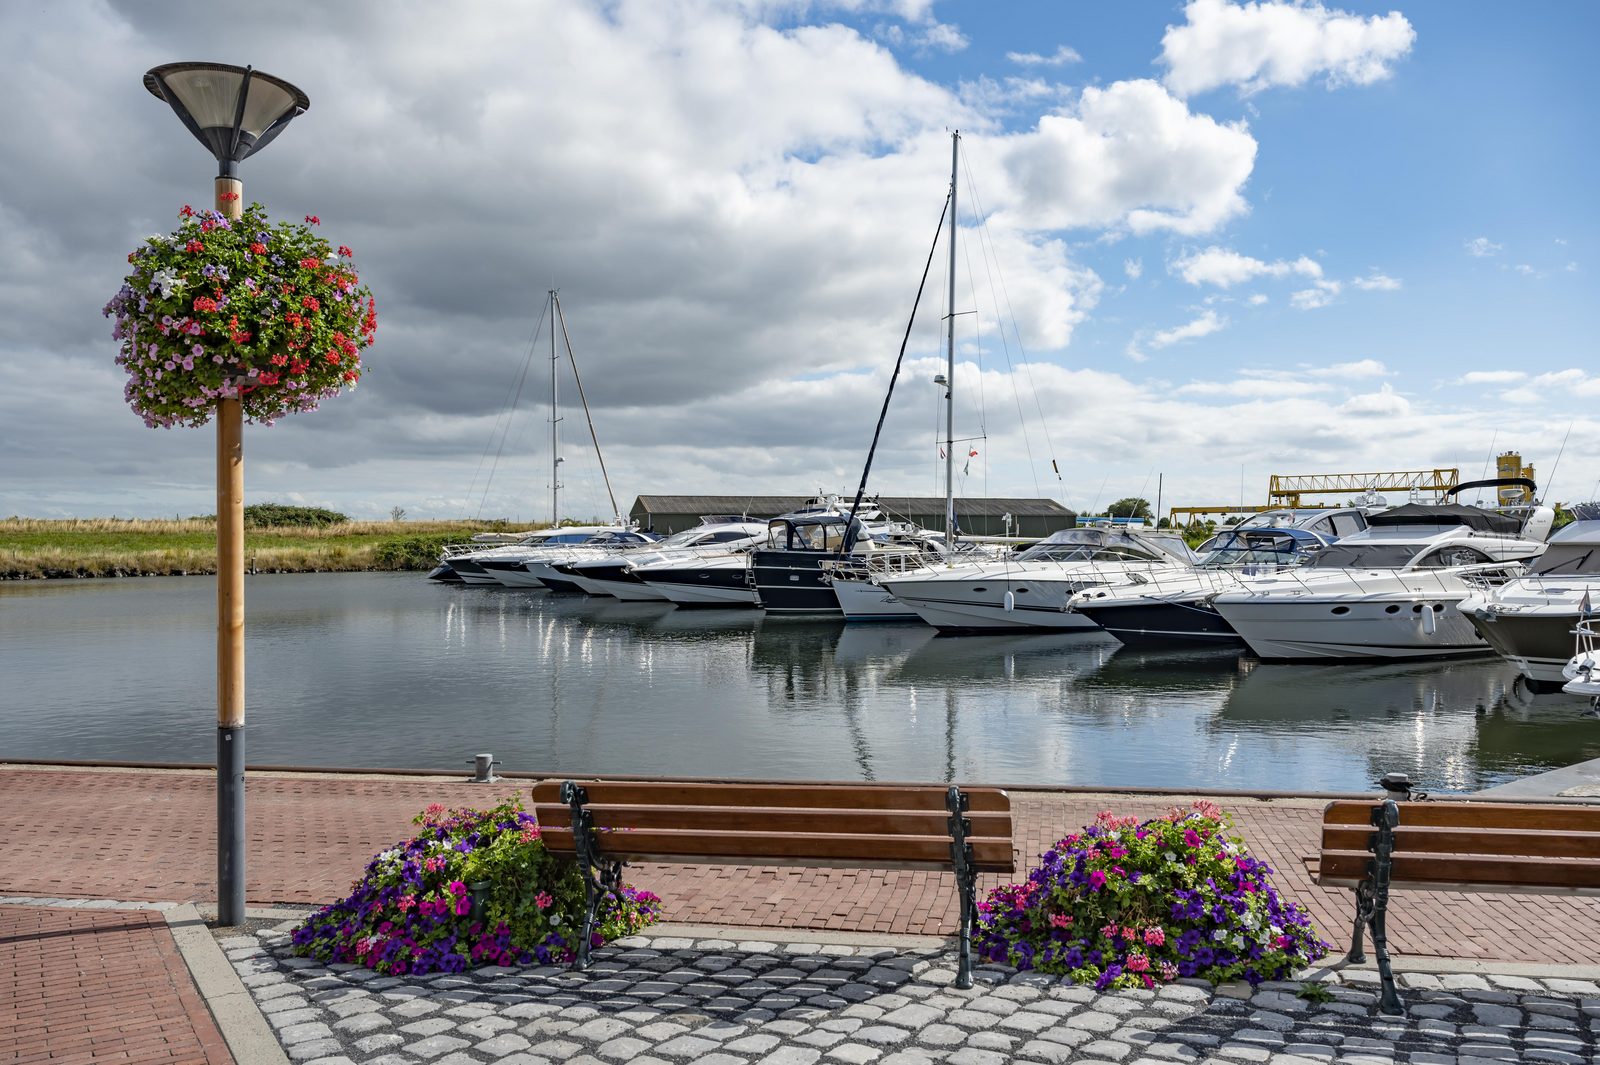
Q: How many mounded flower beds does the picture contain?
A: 2